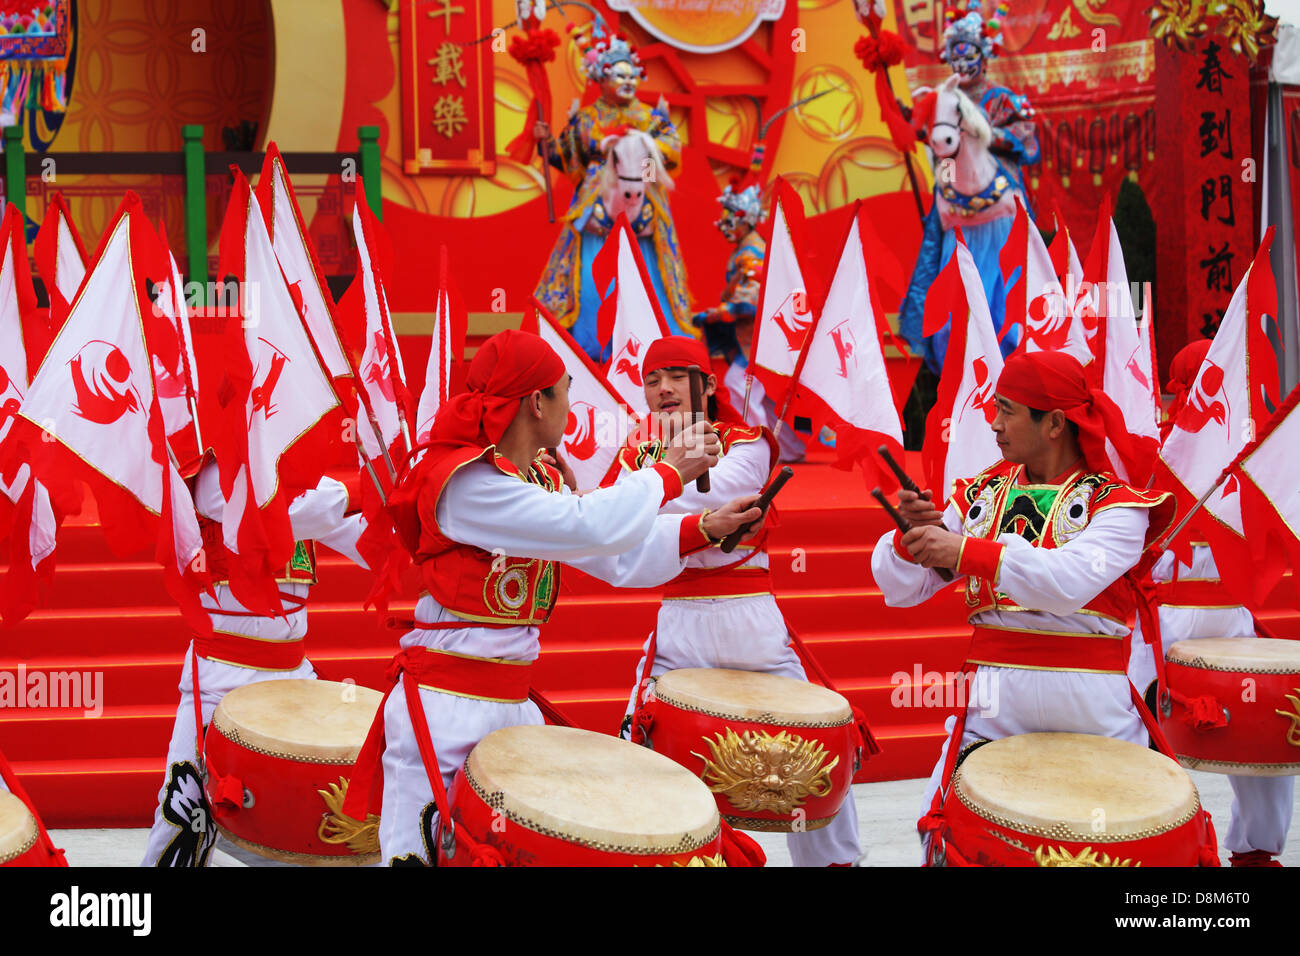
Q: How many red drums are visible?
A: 6